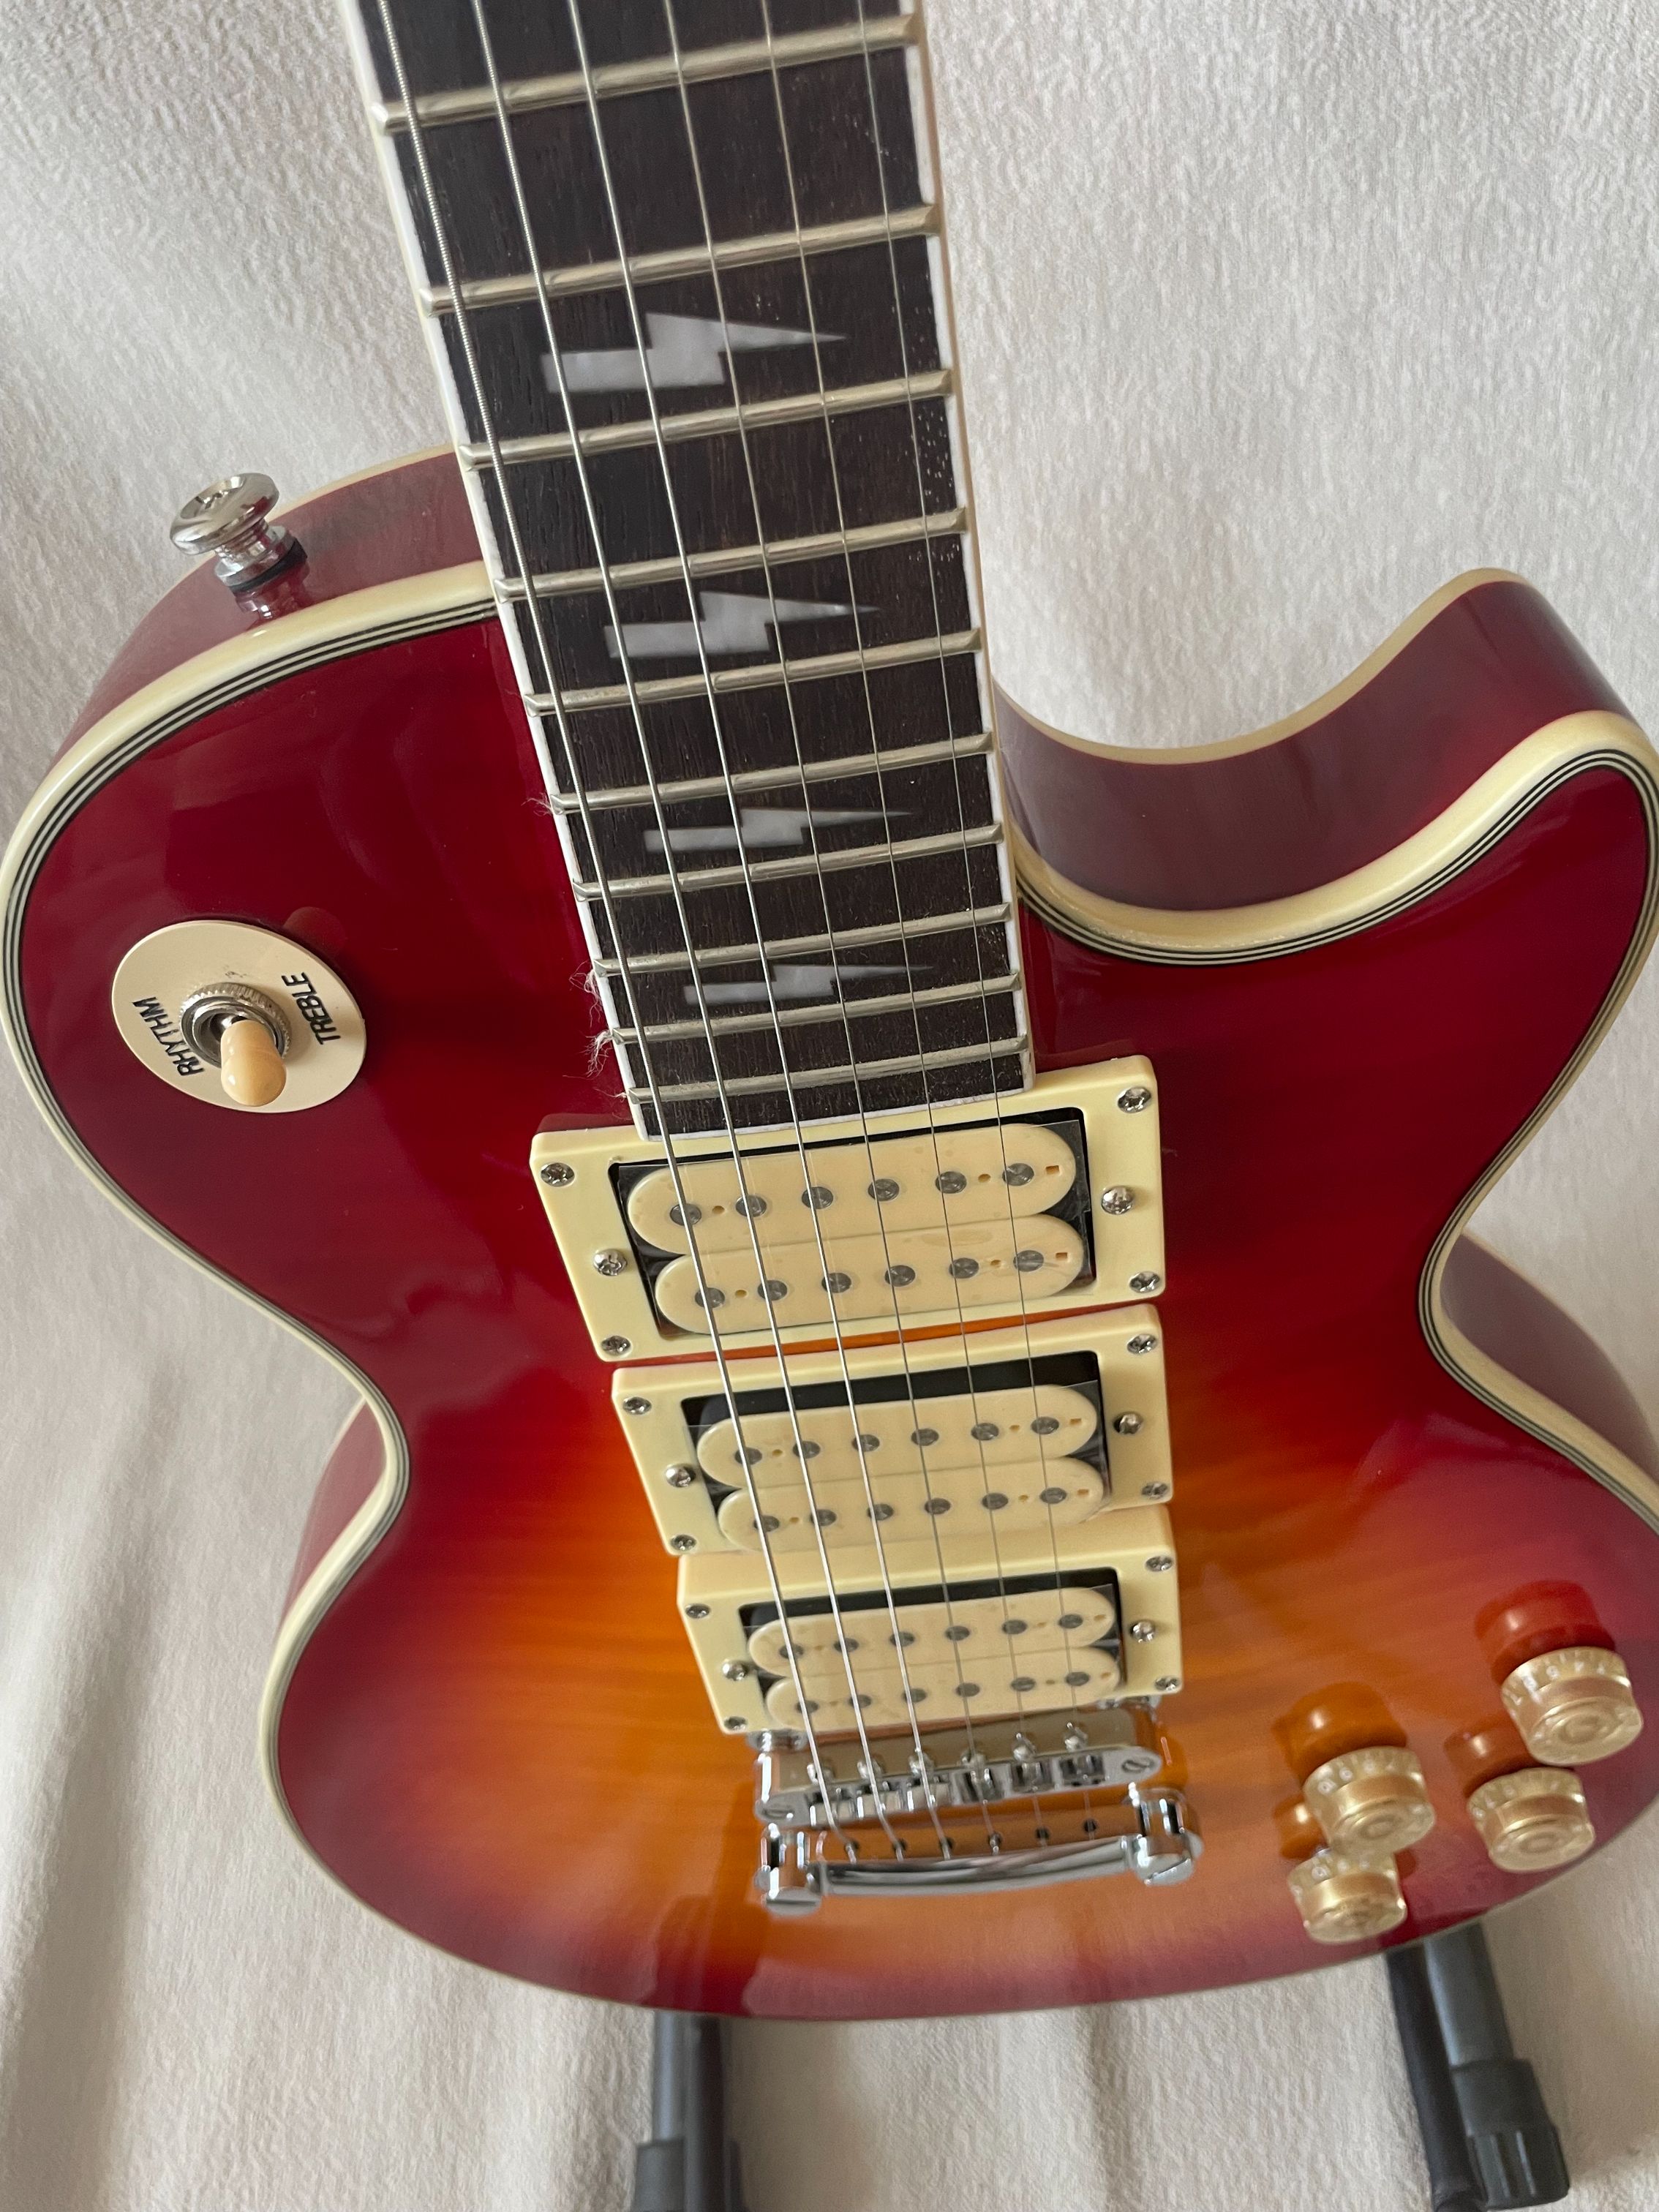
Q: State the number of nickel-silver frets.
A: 10